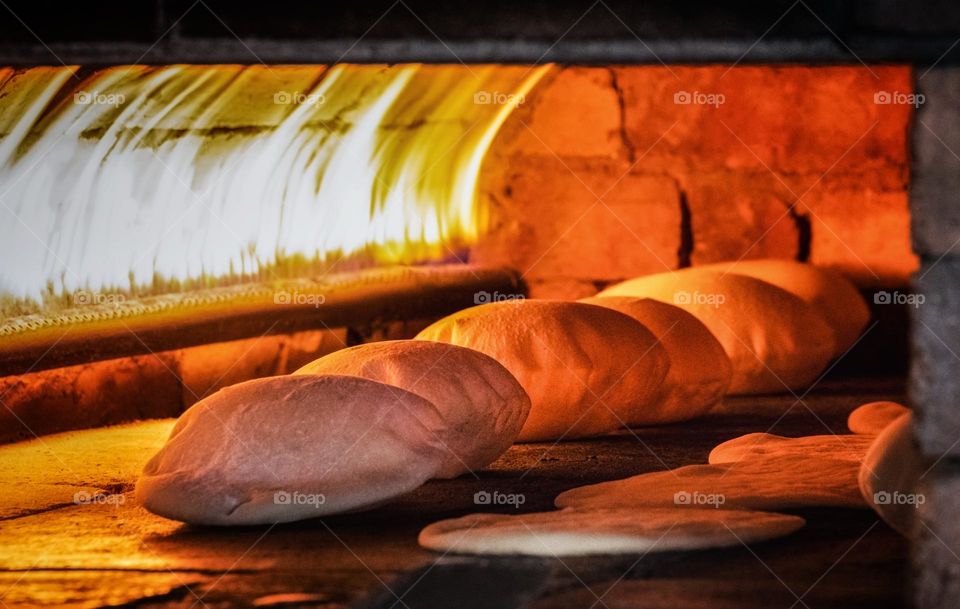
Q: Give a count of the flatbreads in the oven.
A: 11